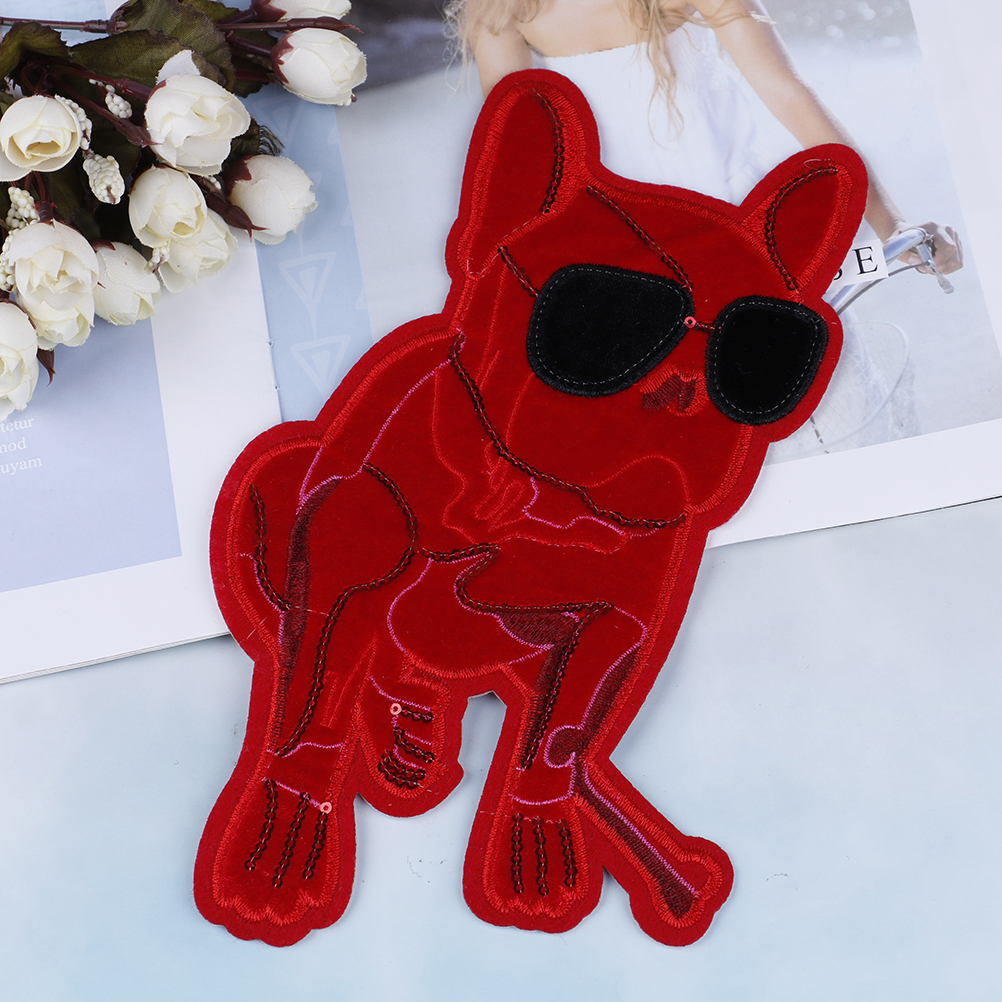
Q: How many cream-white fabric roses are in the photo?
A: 11